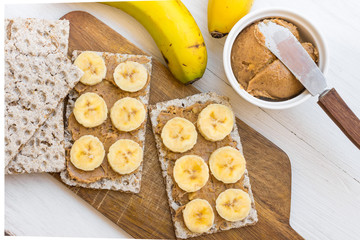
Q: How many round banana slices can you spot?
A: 12